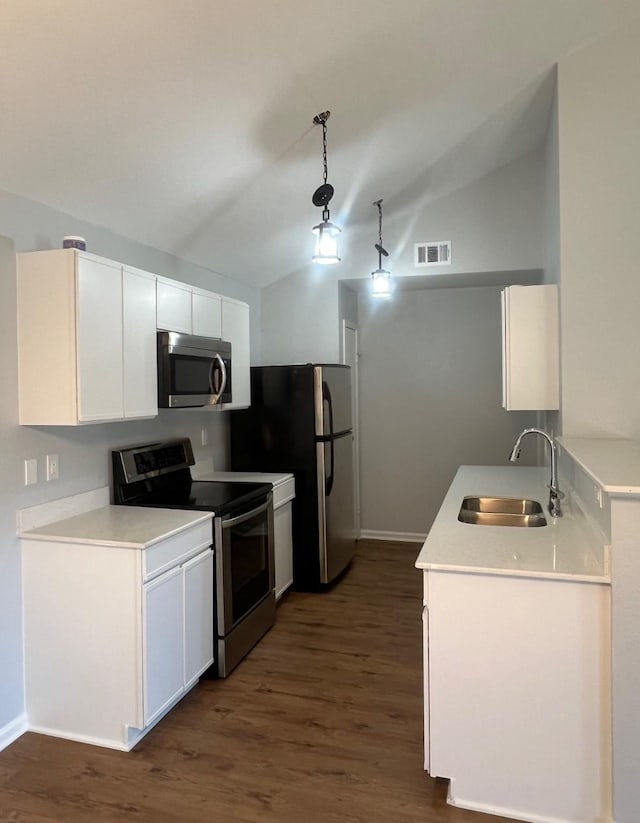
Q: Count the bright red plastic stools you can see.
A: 0